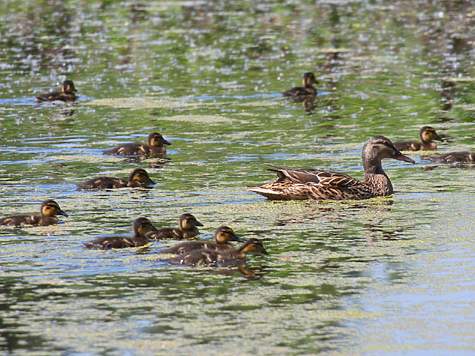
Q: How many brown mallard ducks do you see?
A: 12